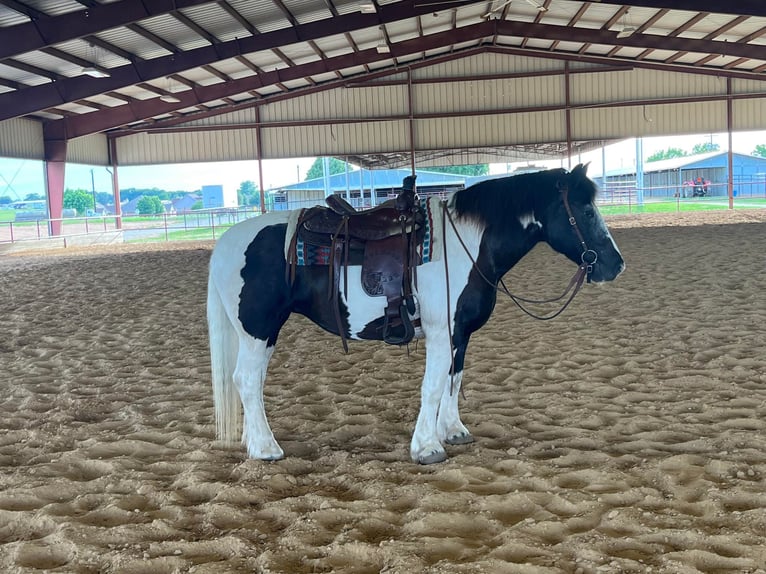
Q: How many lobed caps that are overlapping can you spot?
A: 0